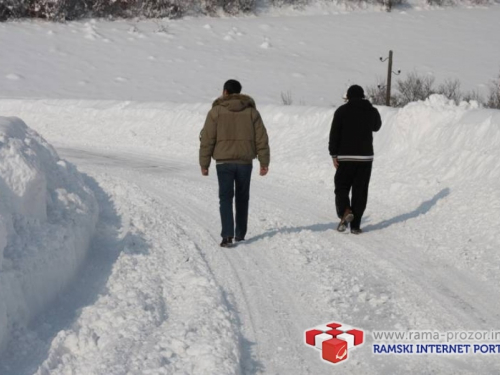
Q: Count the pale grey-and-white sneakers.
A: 0